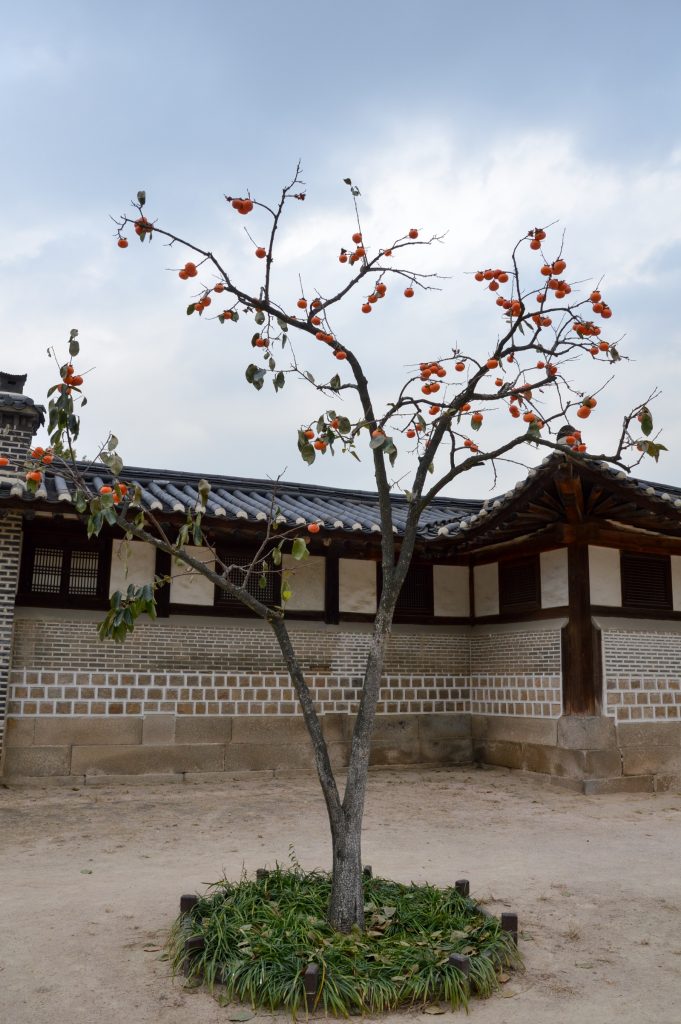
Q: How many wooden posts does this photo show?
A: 8